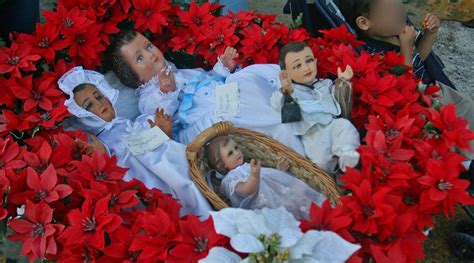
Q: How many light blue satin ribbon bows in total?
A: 1